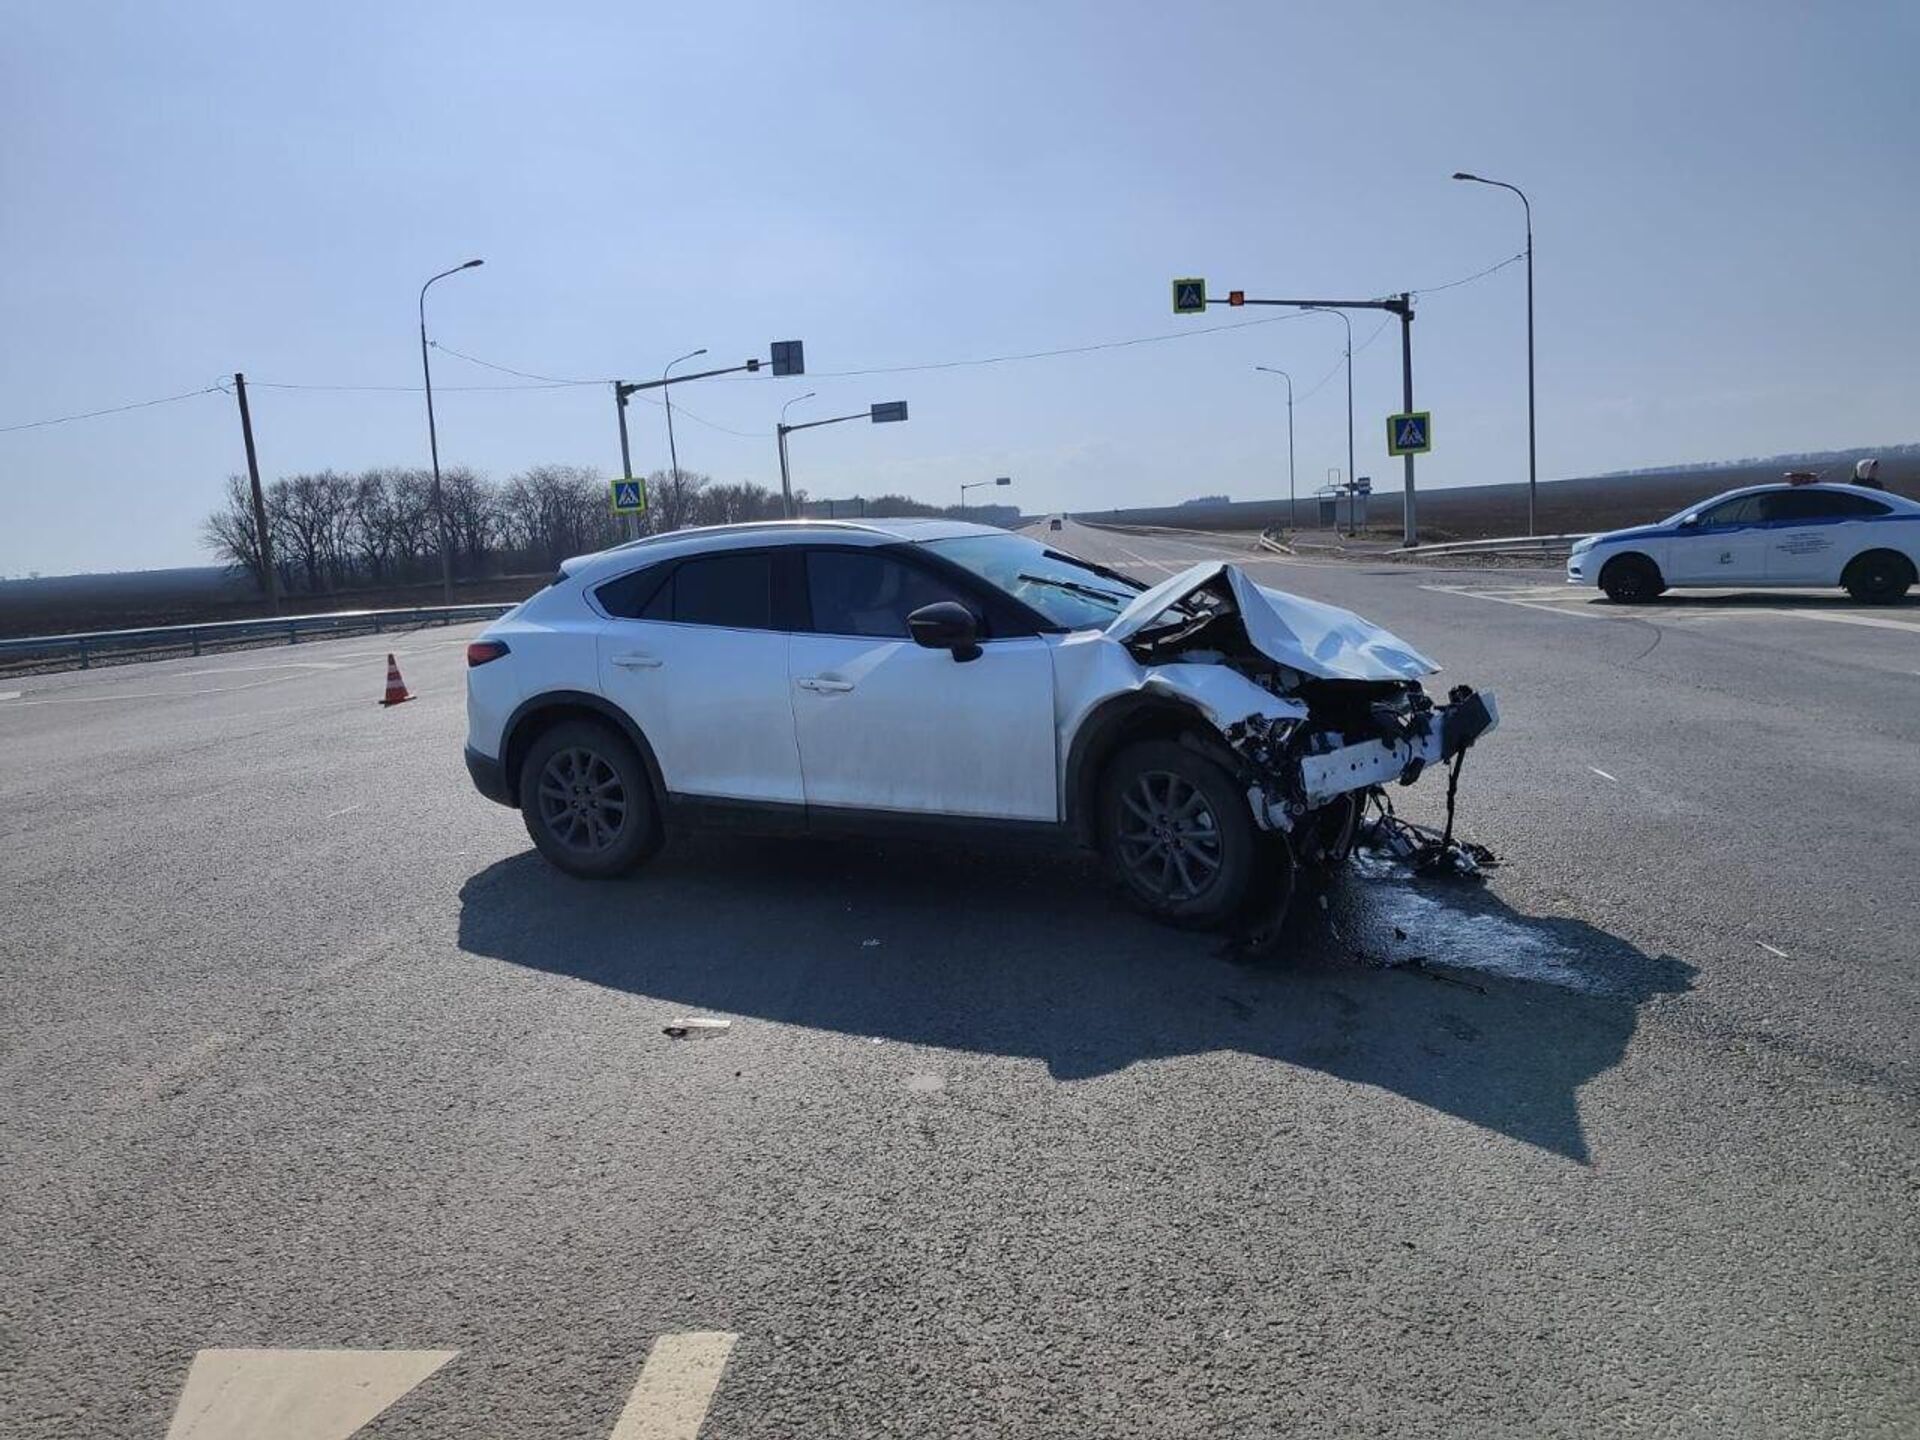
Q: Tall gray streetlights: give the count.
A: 6